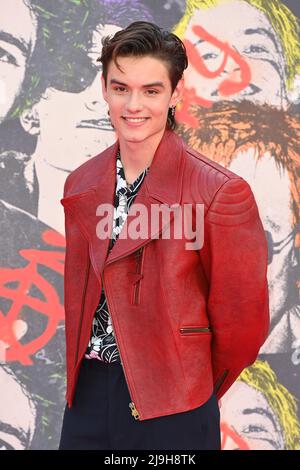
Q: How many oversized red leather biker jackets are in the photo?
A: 1